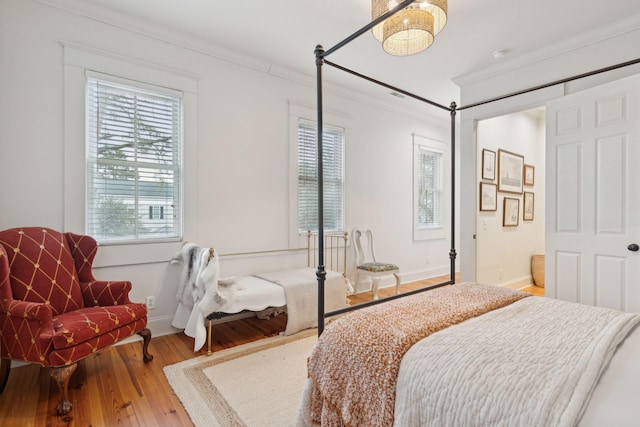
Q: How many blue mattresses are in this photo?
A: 0